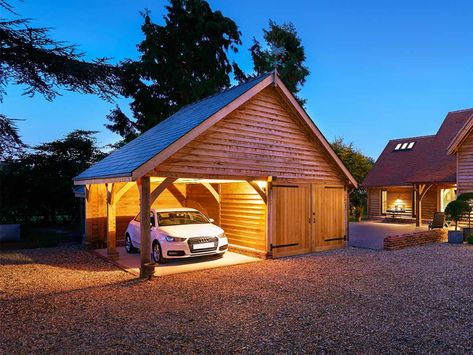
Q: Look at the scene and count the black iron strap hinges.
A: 4